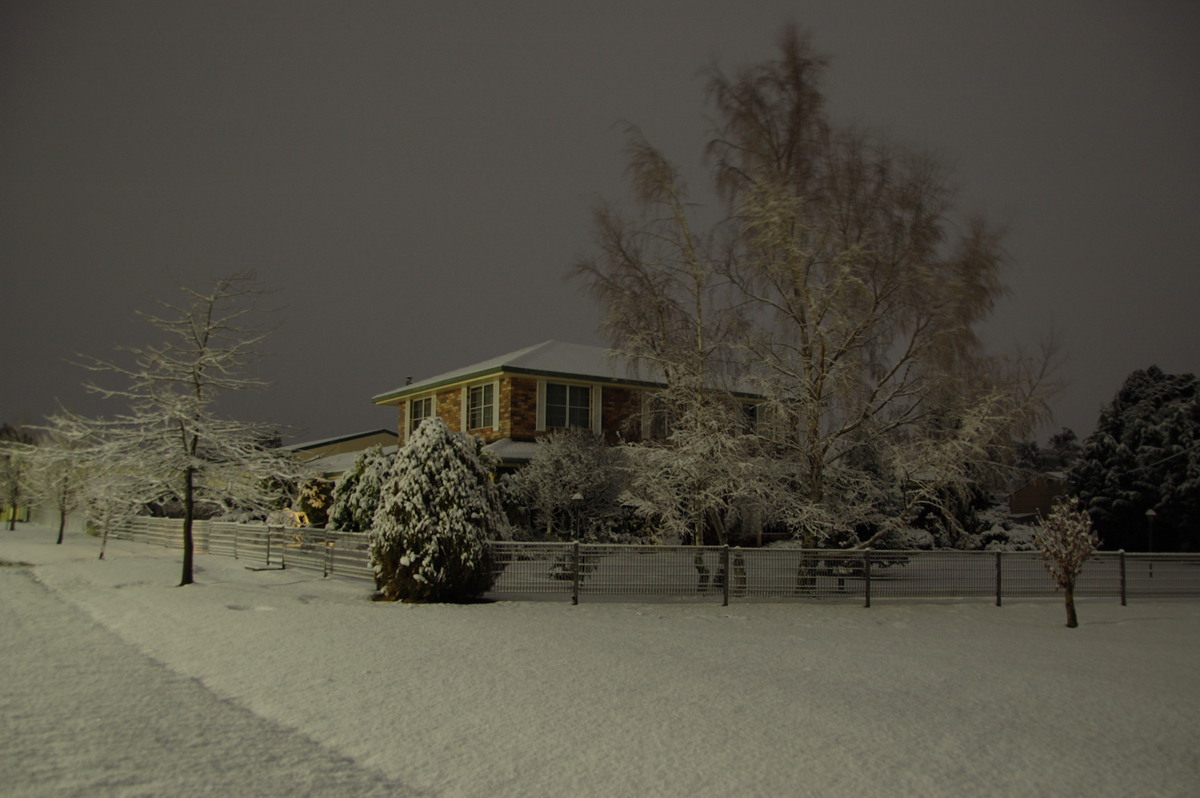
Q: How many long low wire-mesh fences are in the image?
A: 1